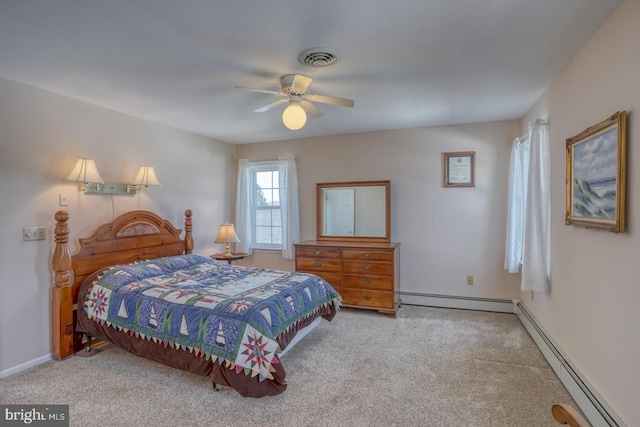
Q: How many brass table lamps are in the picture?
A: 1